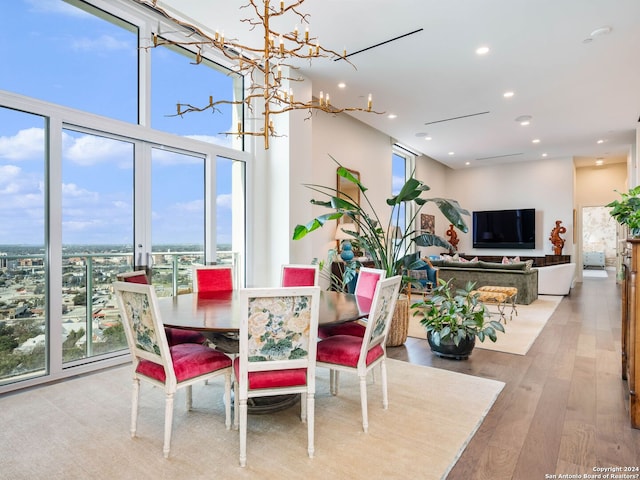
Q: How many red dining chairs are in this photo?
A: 7